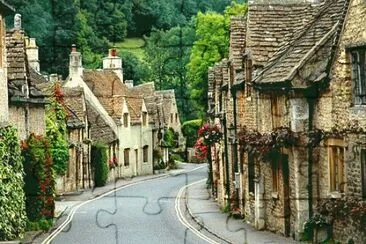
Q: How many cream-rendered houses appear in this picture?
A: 1